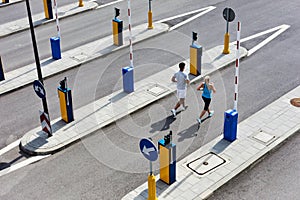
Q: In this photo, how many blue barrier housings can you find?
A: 3